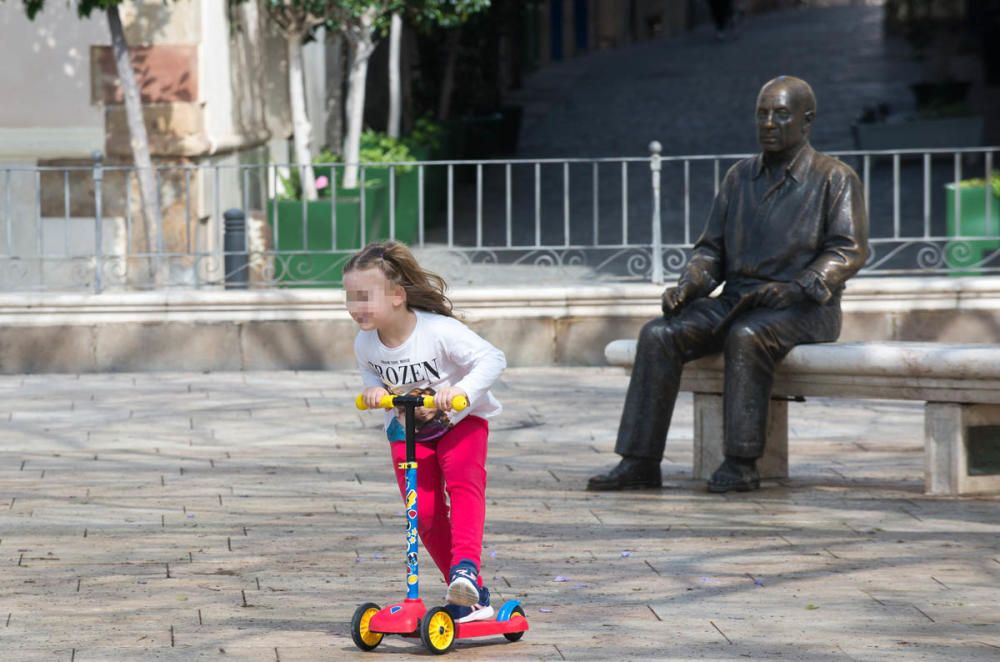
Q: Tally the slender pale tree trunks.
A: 4